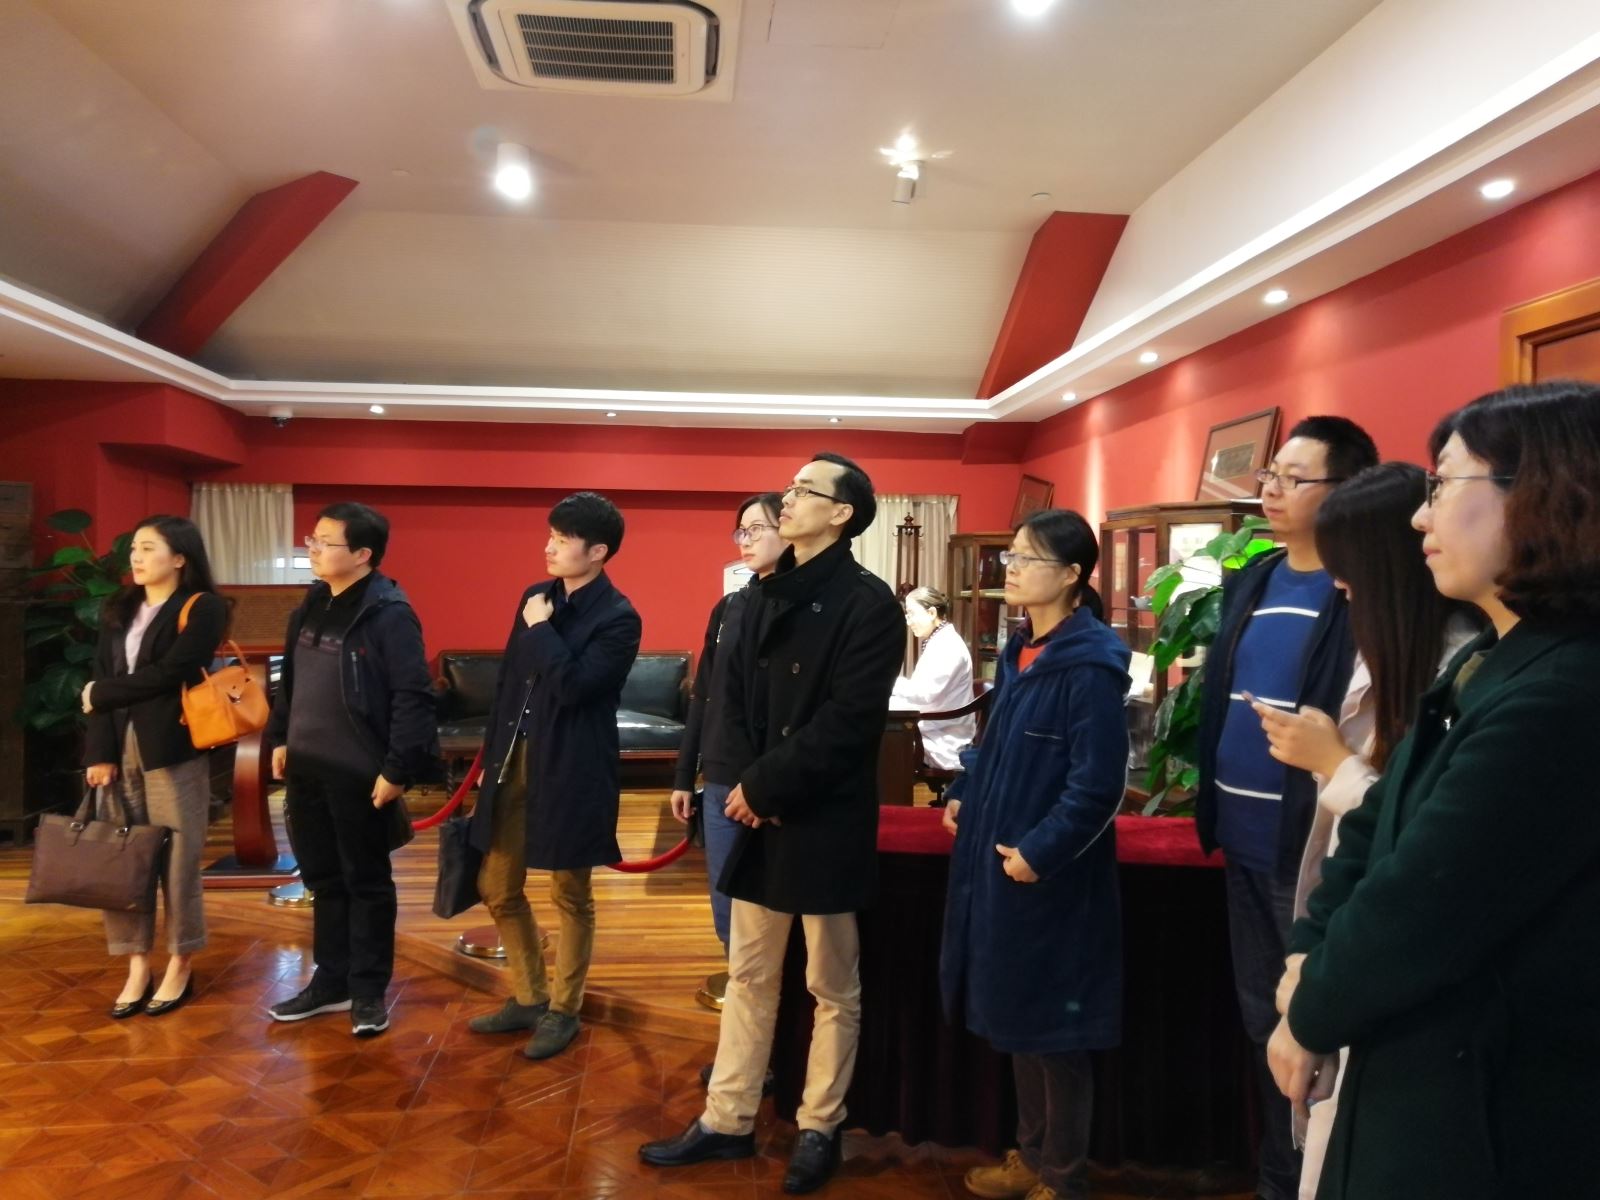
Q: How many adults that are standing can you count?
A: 9